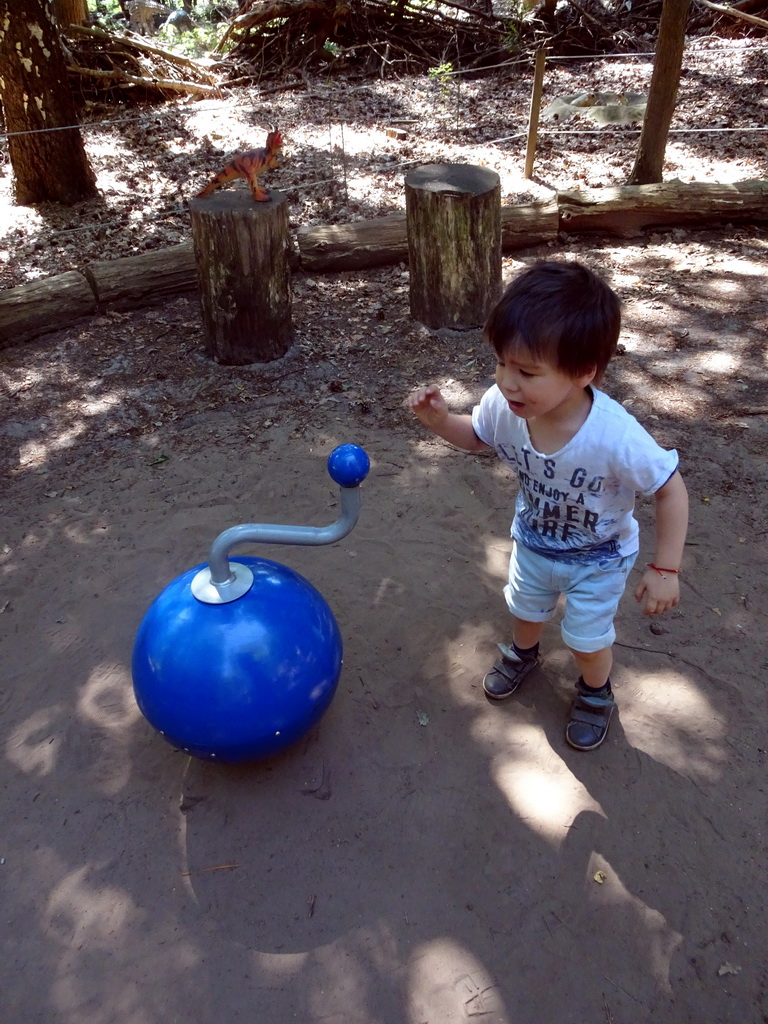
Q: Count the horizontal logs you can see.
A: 4